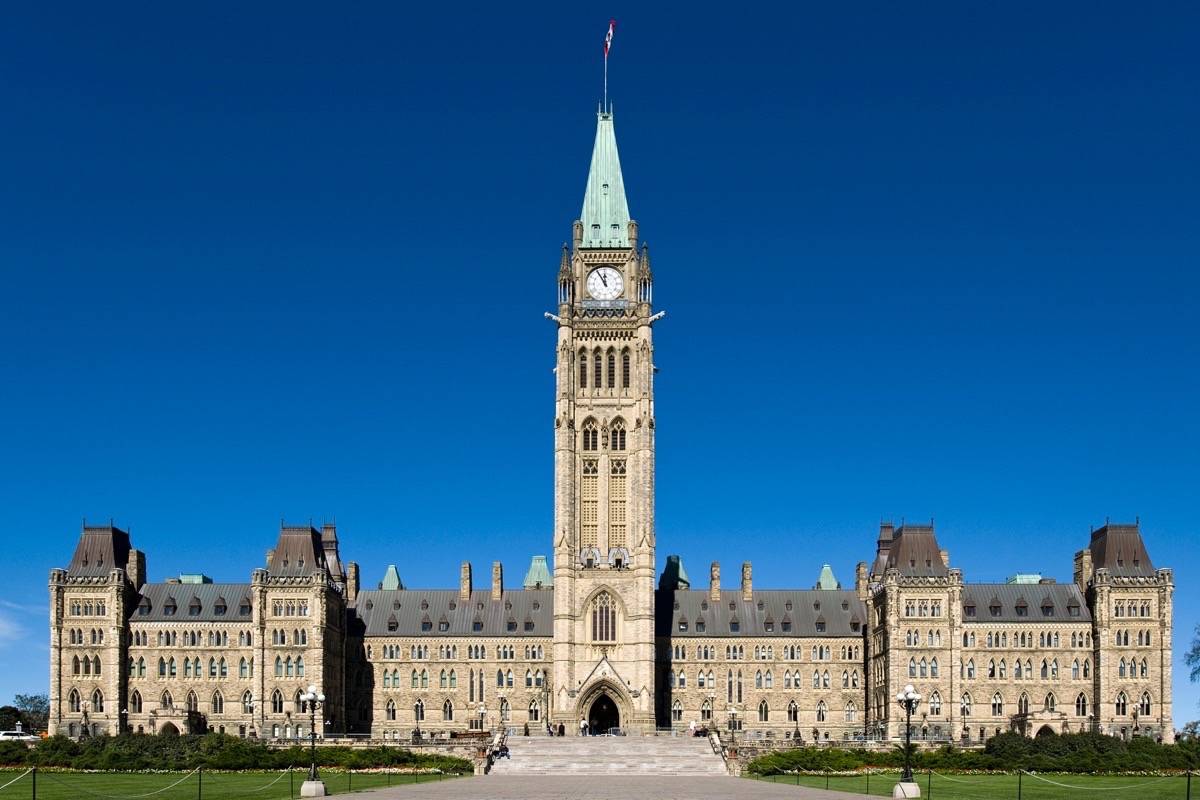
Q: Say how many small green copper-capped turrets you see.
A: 4